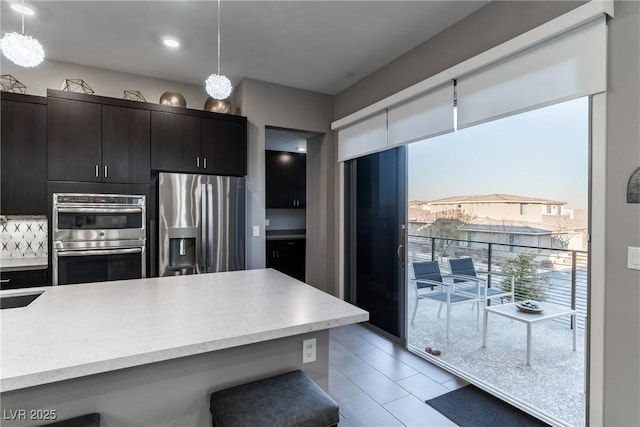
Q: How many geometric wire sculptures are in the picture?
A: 3